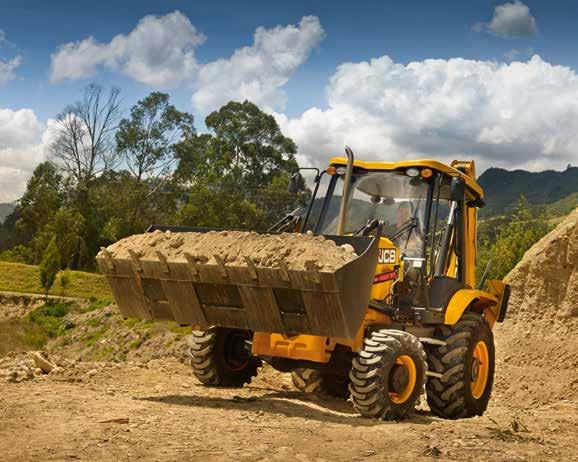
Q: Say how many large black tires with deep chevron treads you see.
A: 4